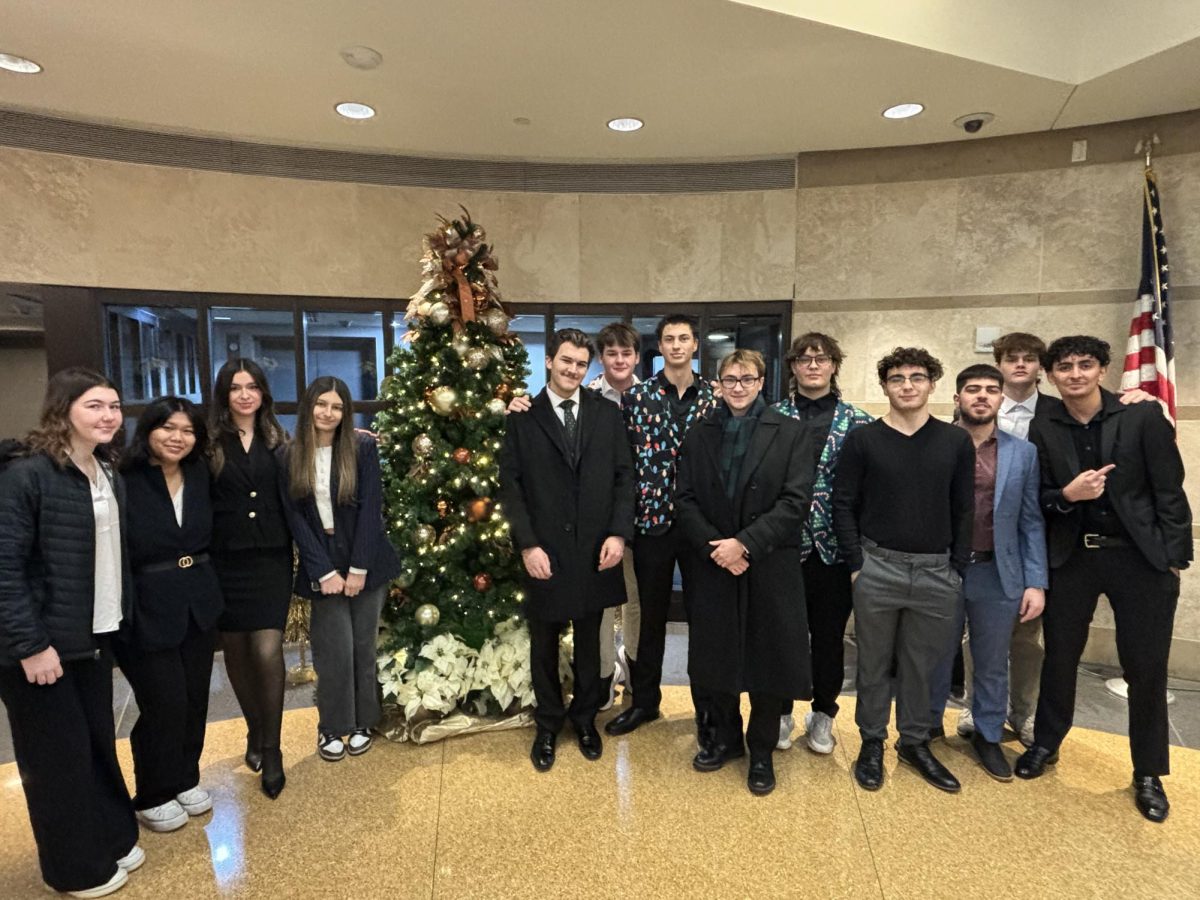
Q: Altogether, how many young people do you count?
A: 13